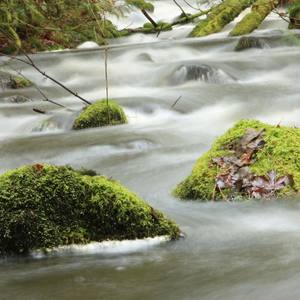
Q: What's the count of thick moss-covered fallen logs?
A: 2